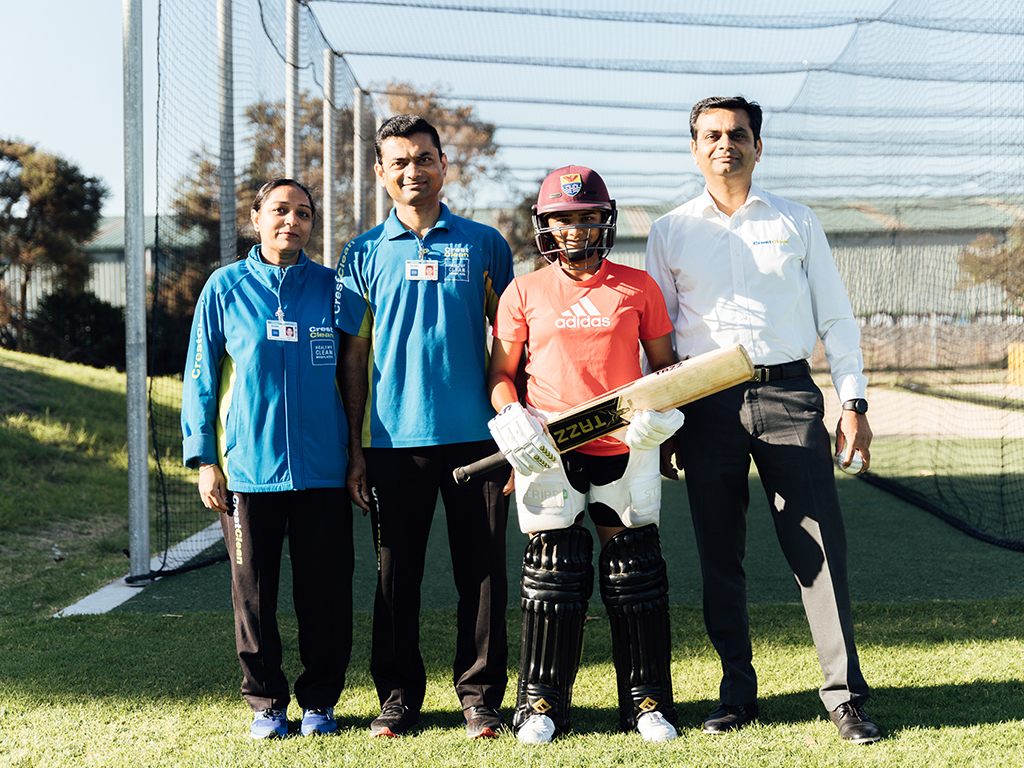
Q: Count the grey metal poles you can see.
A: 6